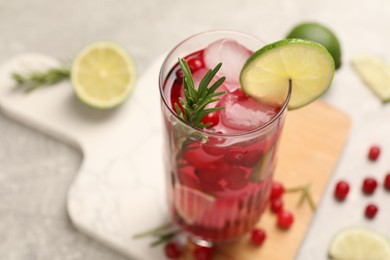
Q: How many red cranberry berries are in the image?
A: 11